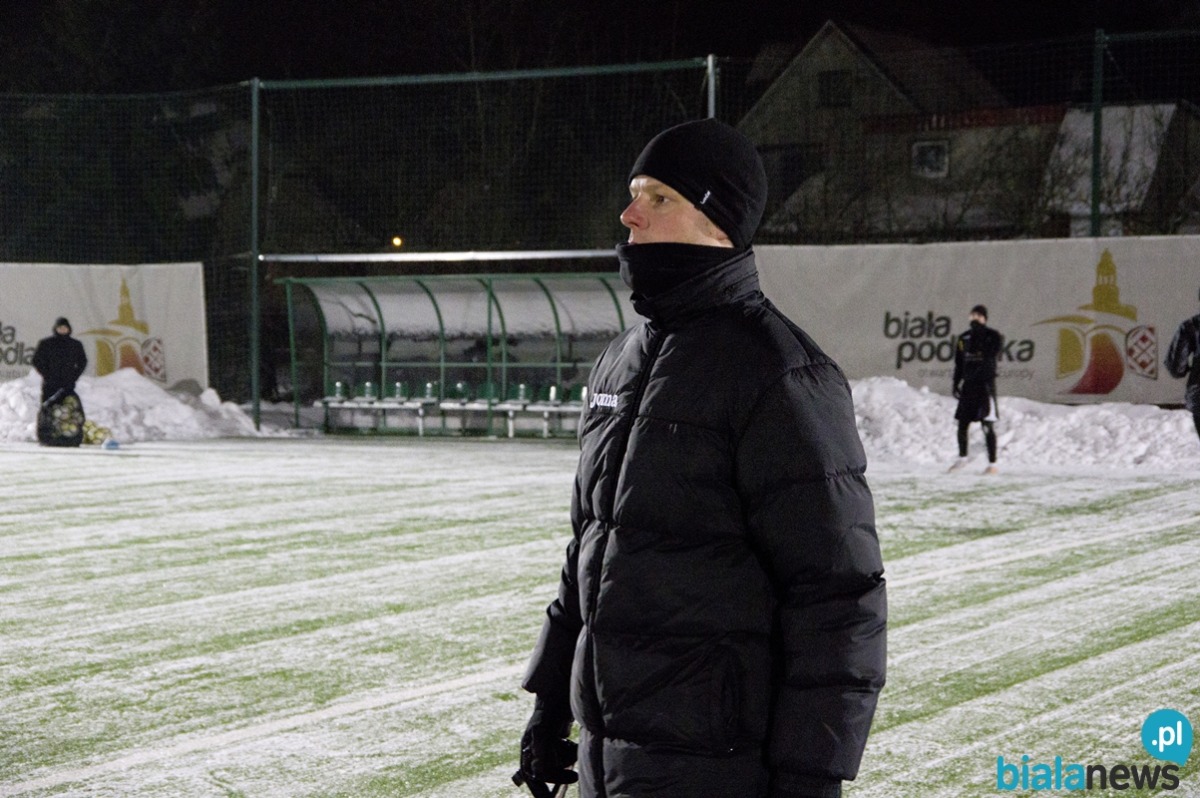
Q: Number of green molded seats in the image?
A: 9